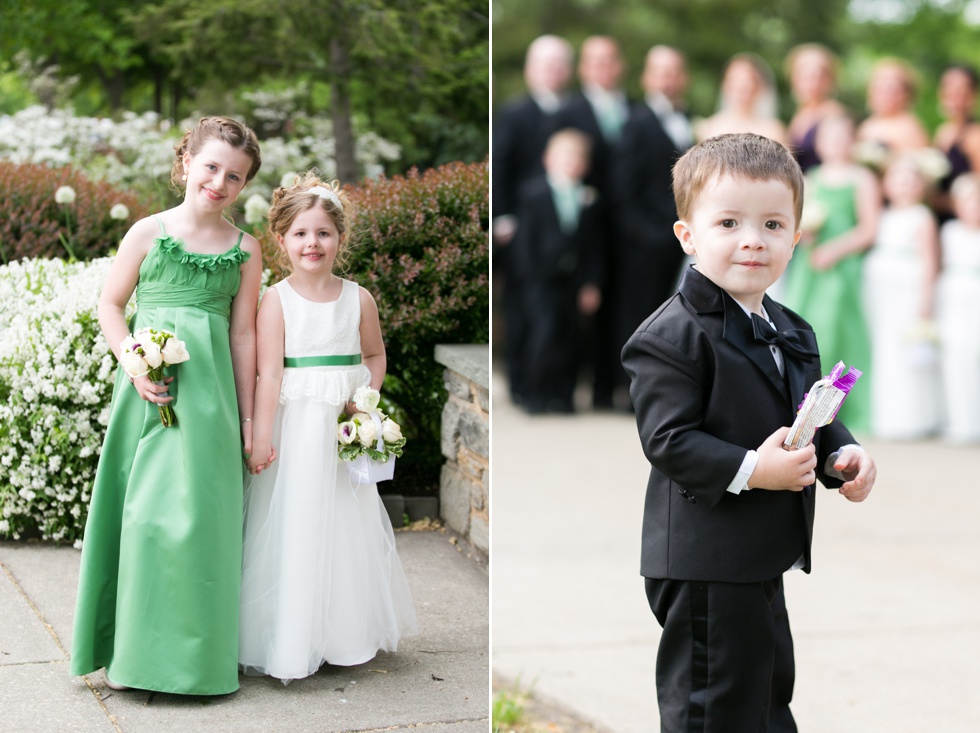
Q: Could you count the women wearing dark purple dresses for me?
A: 3